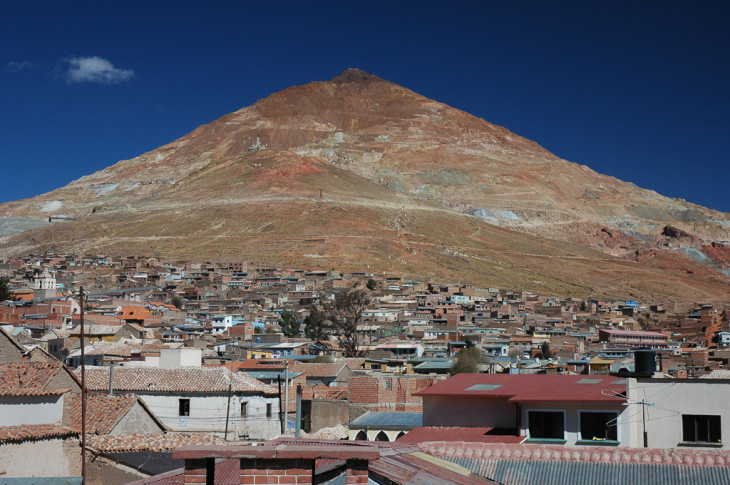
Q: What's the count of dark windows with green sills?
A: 2